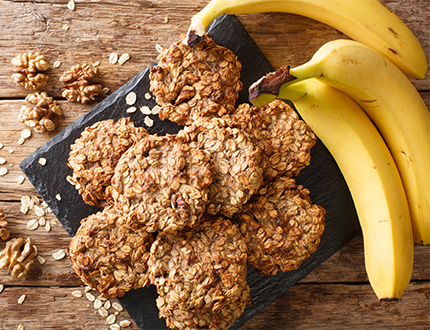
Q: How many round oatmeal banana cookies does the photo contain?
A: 8